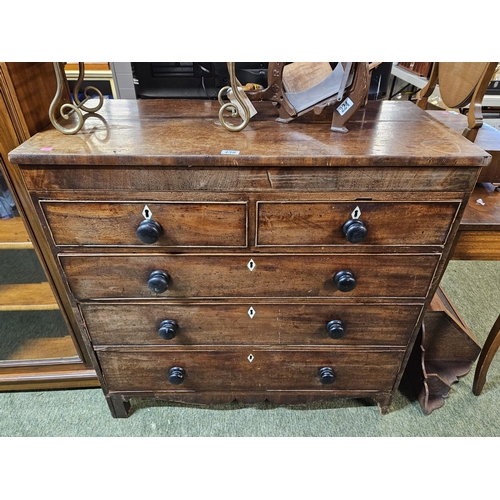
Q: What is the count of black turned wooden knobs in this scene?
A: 8